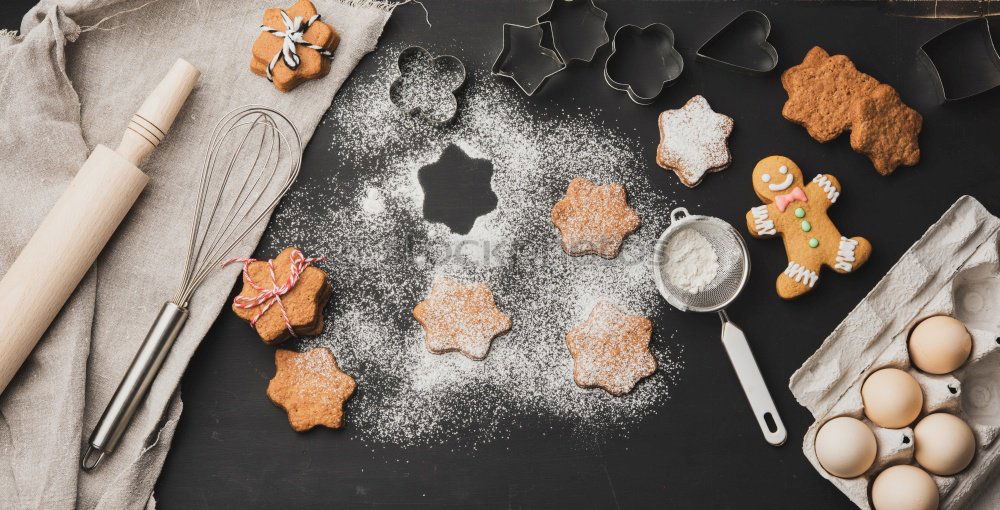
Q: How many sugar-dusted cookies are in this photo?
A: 5